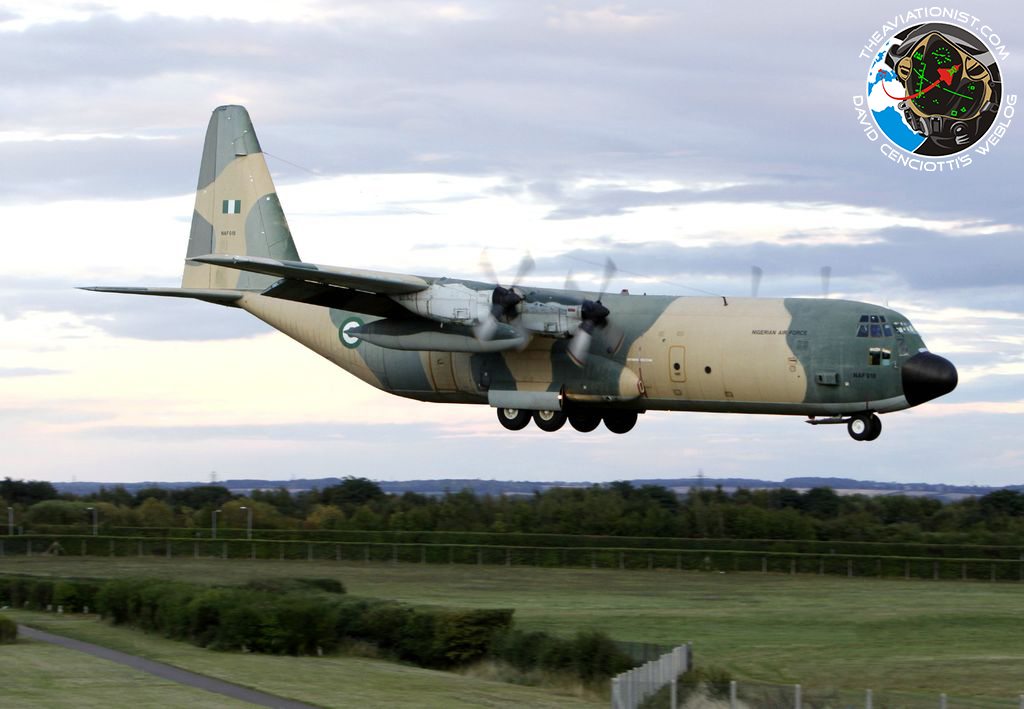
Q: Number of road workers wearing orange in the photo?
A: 0